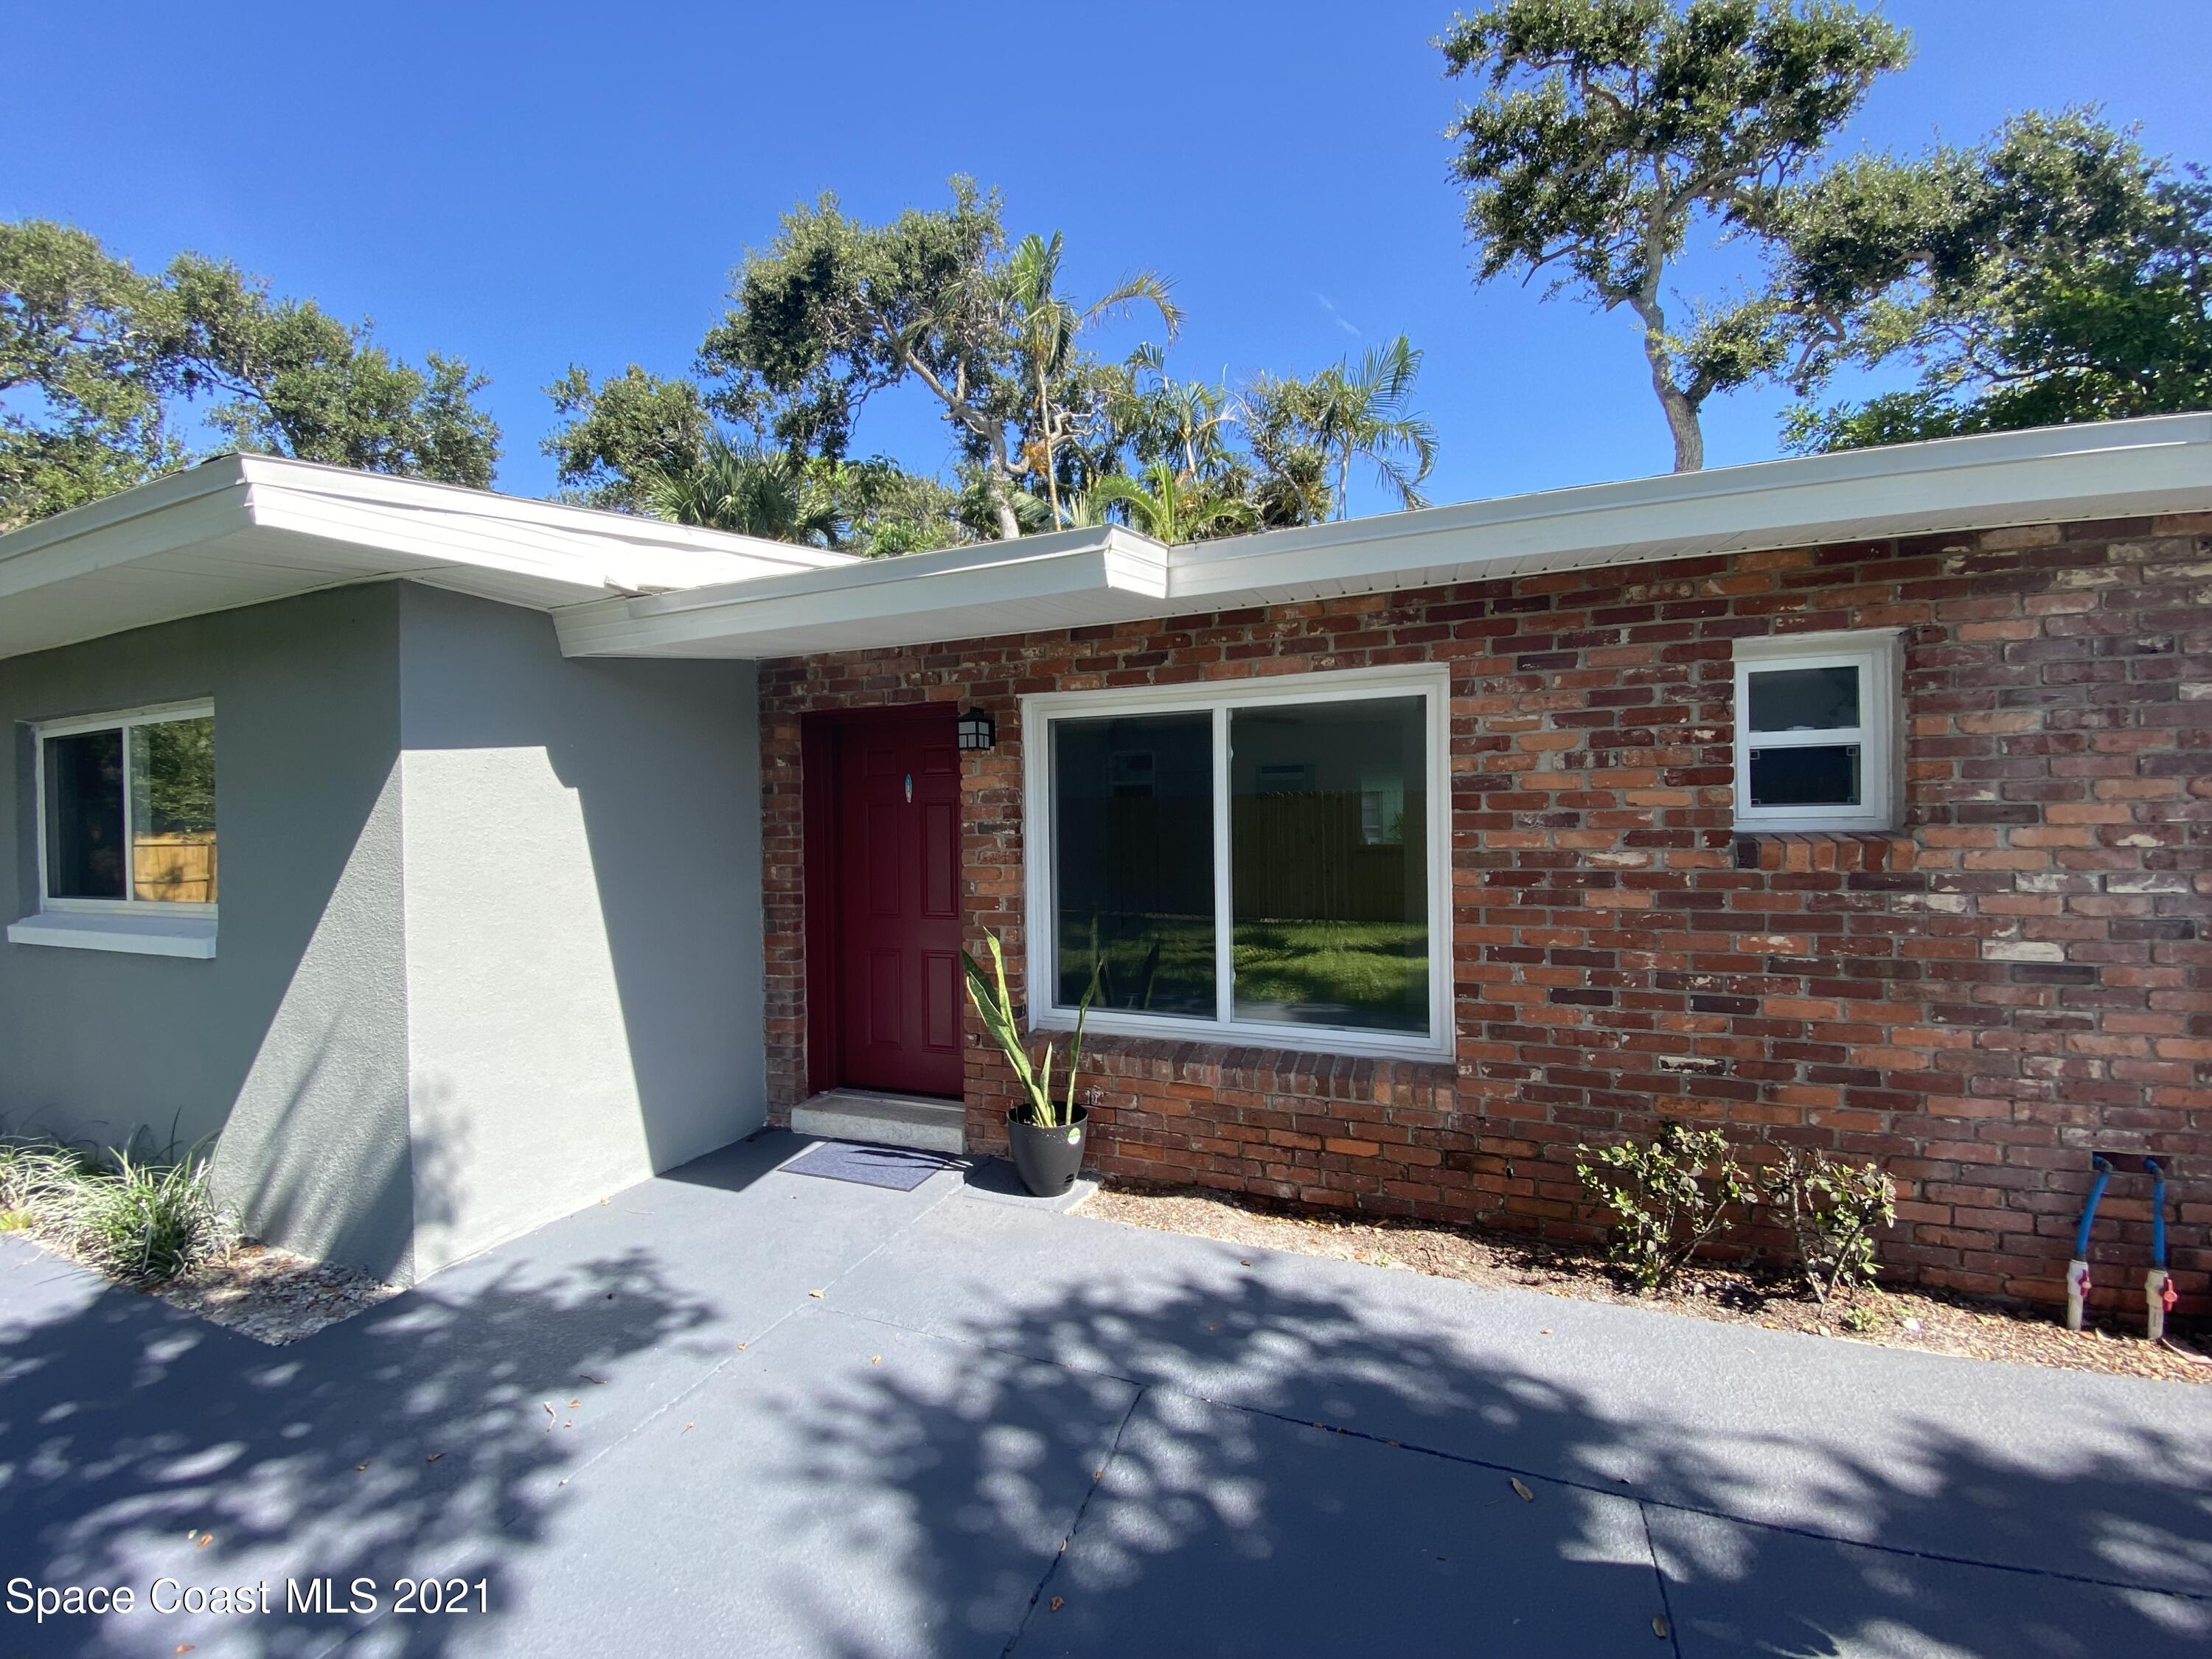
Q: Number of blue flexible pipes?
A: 2